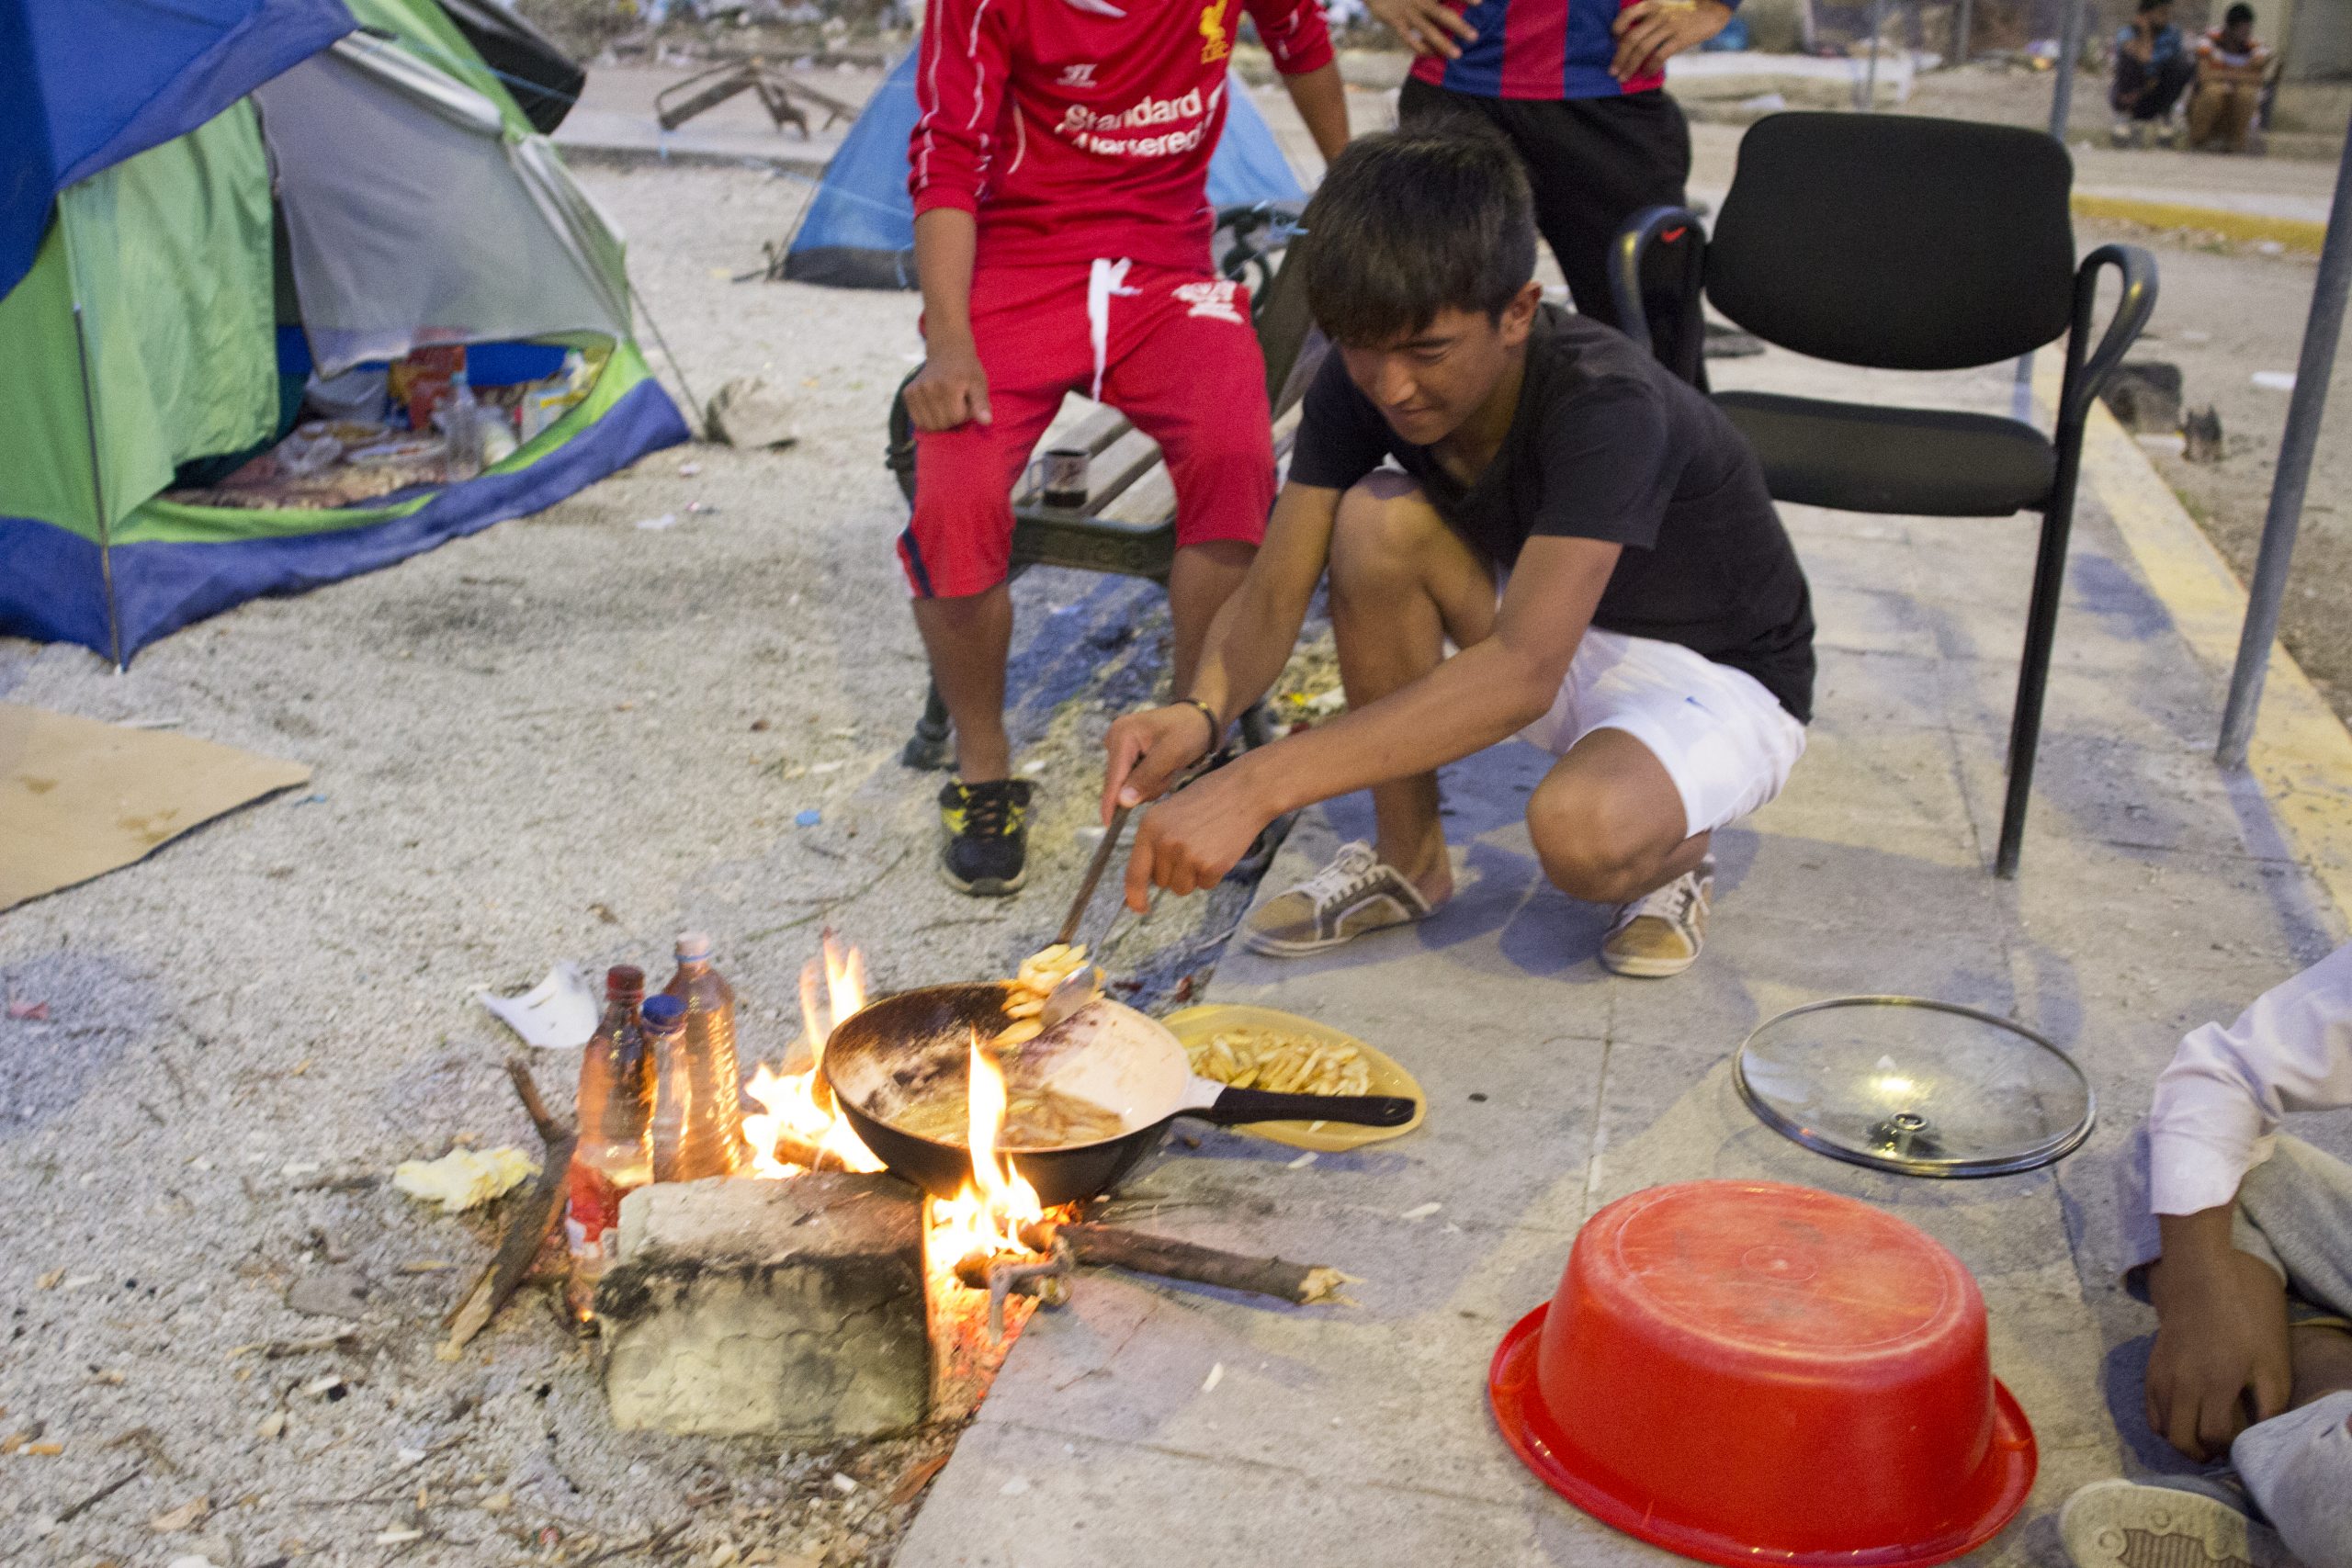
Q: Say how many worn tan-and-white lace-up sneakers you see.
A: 2